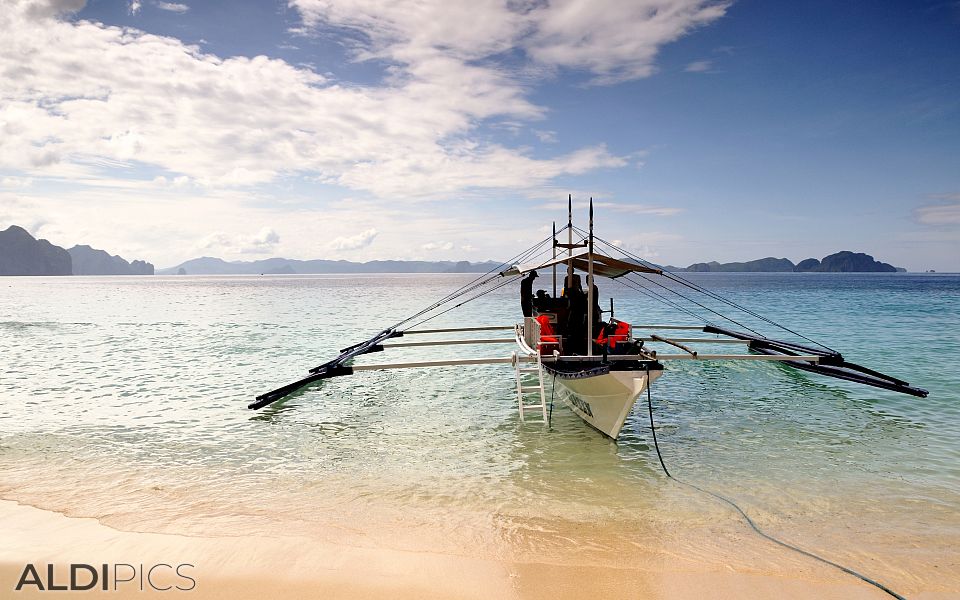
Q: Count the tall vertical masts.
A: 3